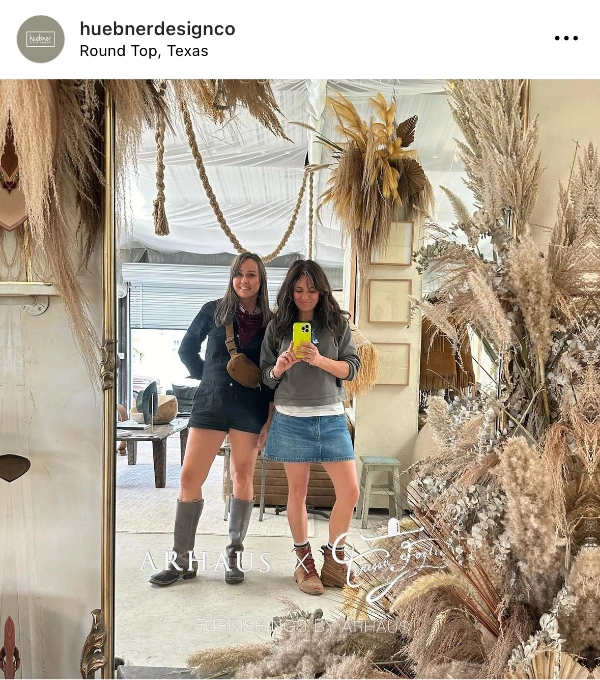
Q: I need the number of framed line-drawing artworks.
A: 3